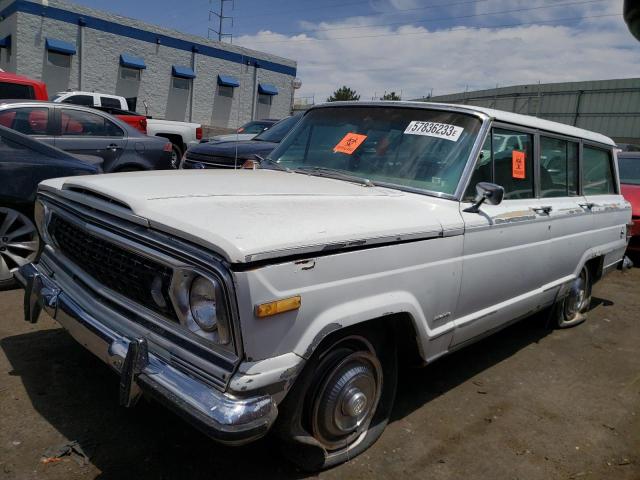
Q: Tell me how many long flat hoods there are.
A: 1